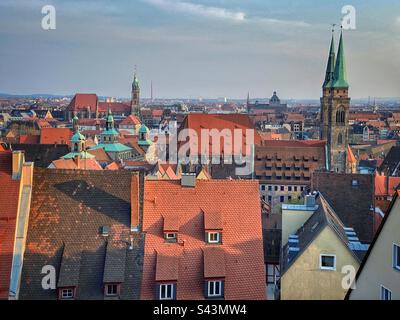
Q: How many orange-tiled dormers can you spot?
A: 4